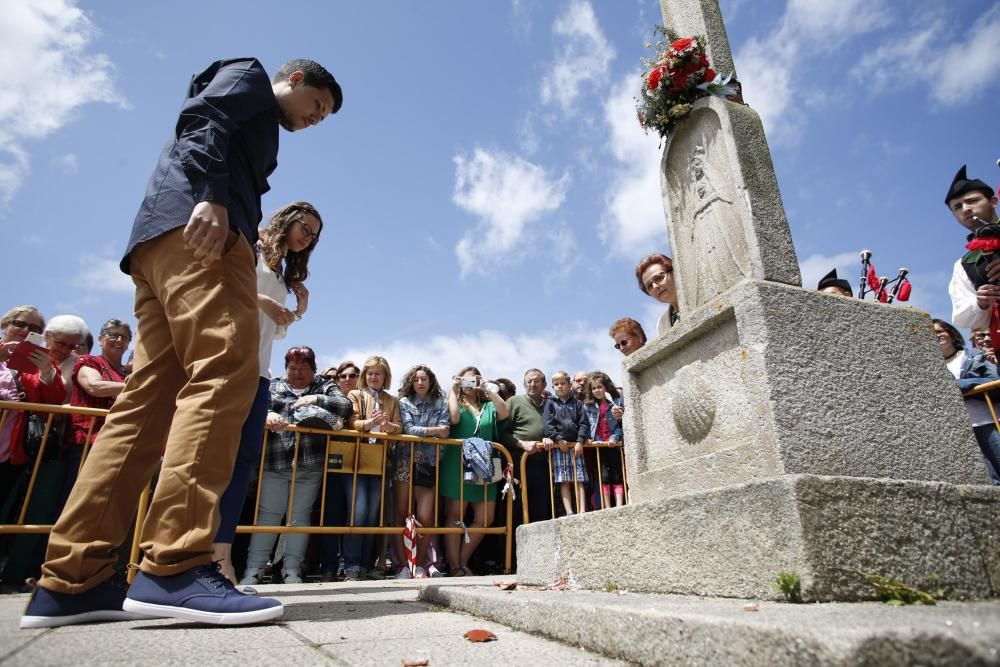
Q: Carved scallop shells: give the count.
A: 1